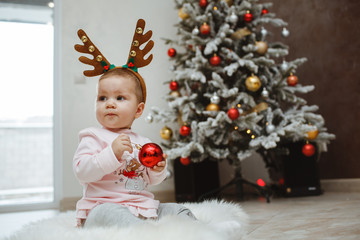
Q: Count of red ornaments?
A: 13